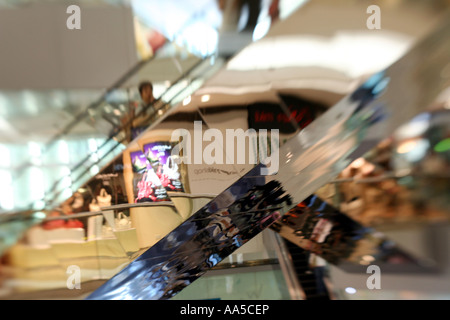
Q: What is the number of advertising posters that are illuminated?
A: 2